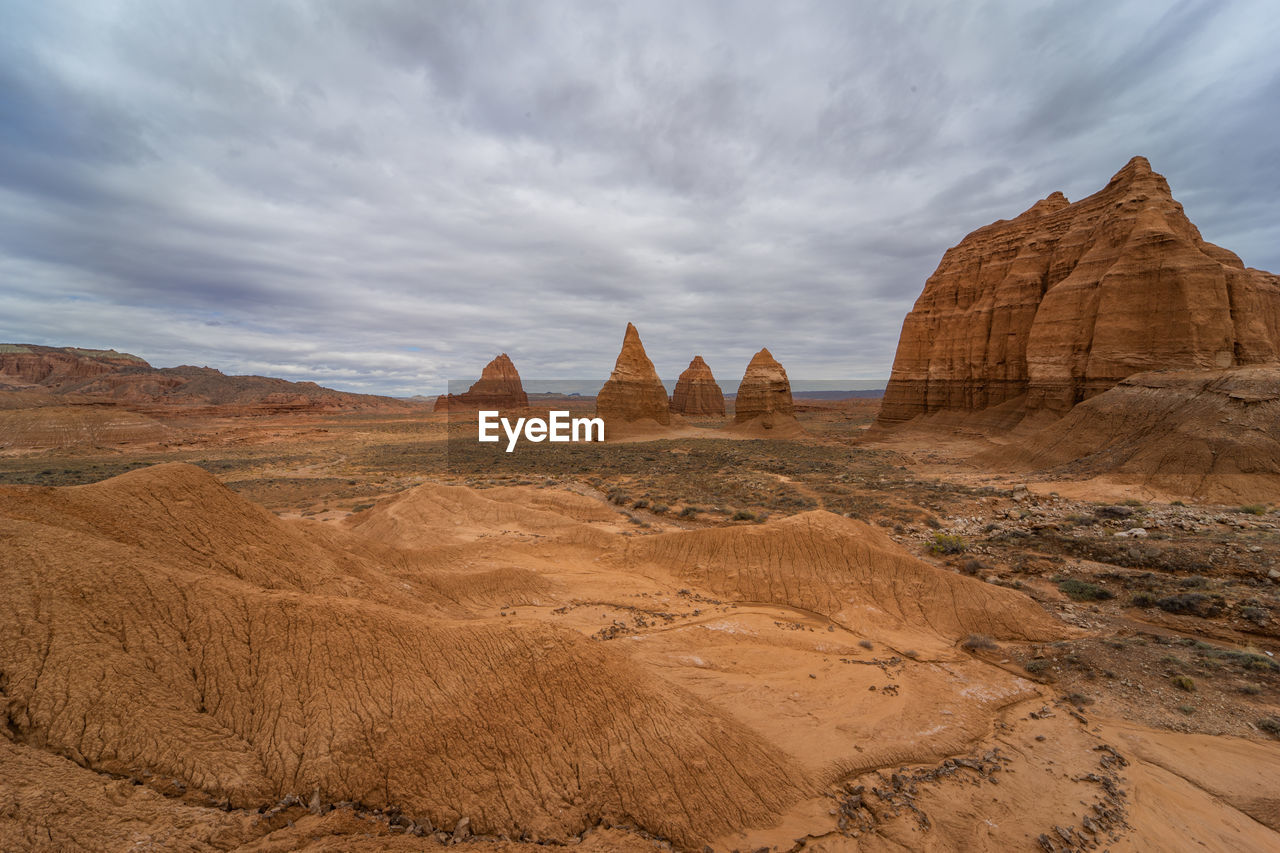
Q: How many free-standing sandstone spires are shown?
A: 4